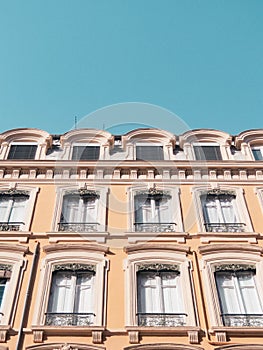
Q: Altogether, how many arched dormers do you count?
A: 5